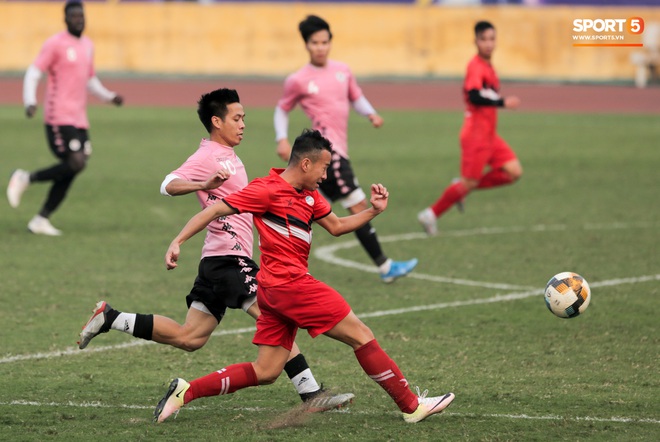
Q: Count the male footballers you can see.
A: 5